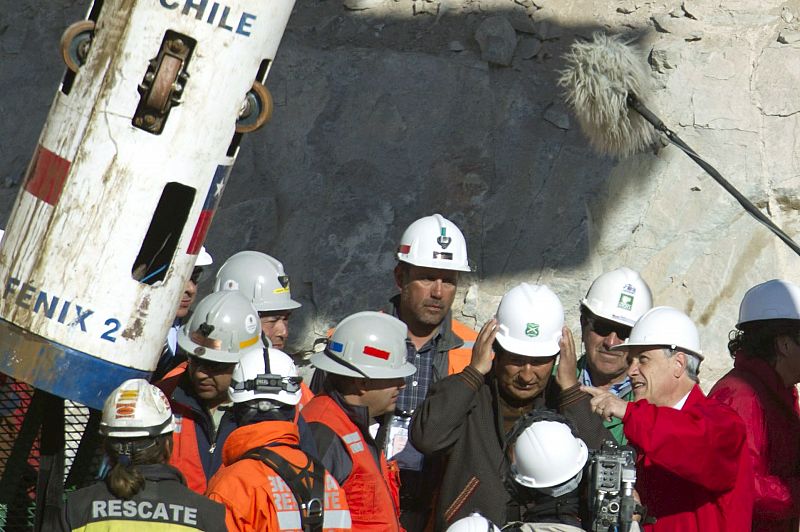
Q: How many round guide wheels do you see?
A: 2